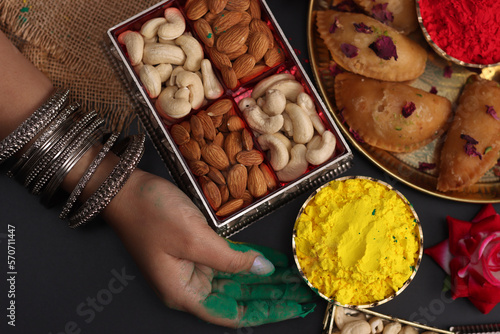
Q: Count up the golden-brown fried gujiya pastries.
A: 4